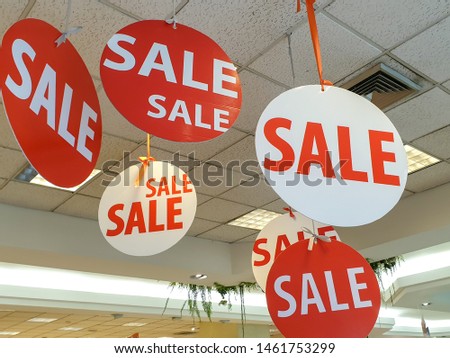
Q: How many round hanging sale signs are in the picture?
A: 6